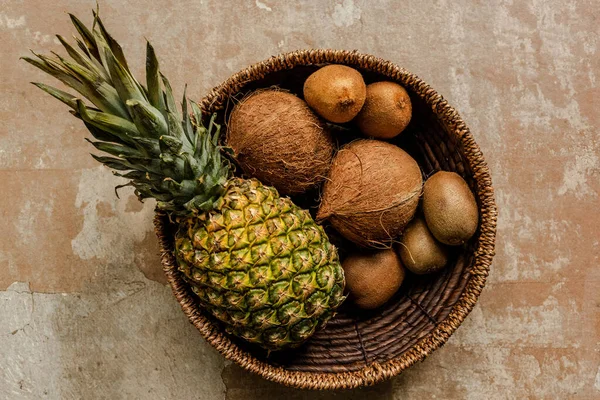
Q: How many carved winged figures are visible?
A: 0